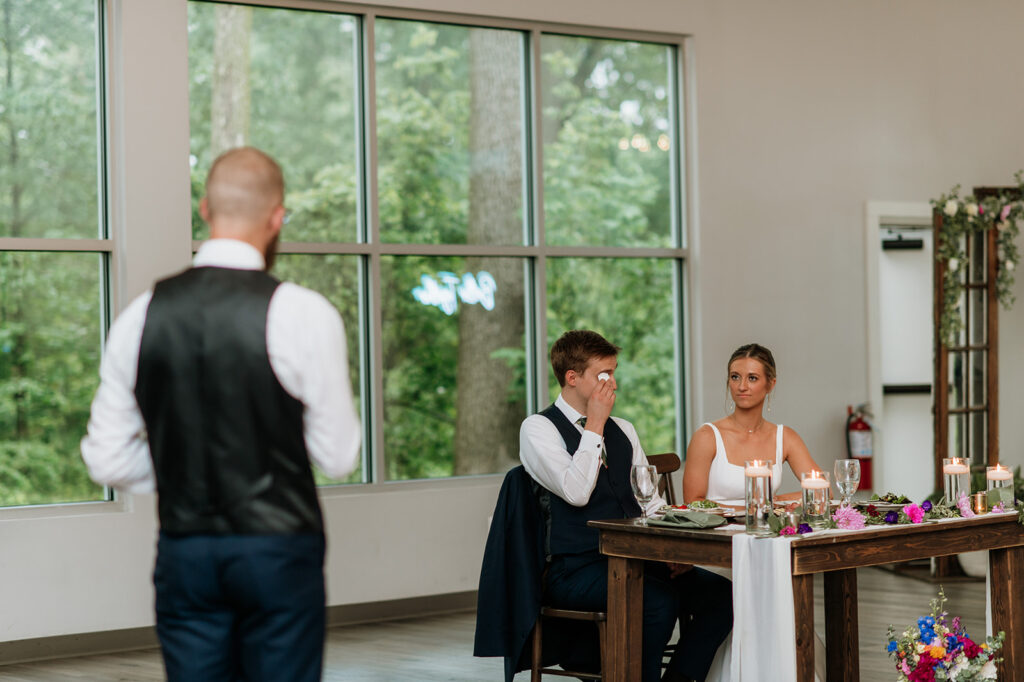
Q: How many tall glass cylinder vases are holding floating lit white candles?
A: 4